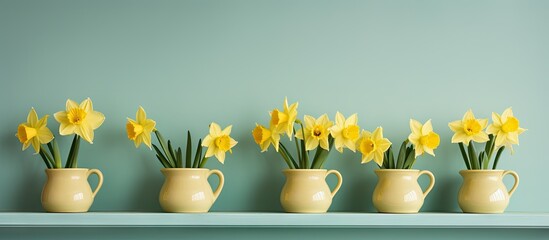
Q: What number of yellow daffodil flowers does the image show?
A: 12